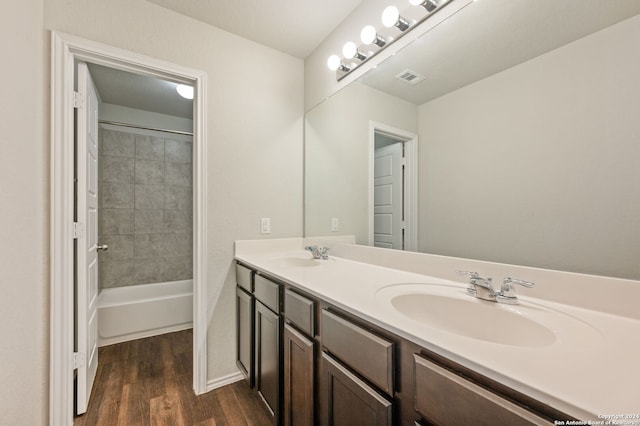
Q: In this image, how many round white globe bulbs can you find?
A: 5